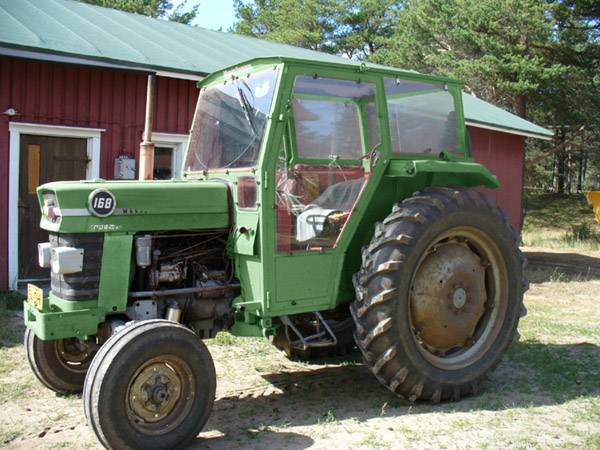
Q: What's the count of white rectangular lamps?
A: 2